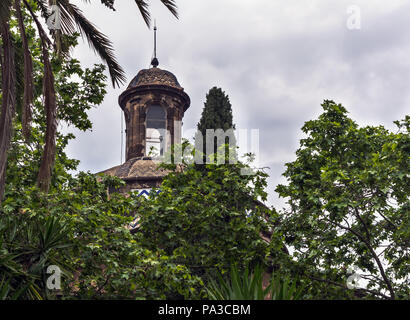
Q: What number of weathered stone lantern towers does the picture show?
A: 1